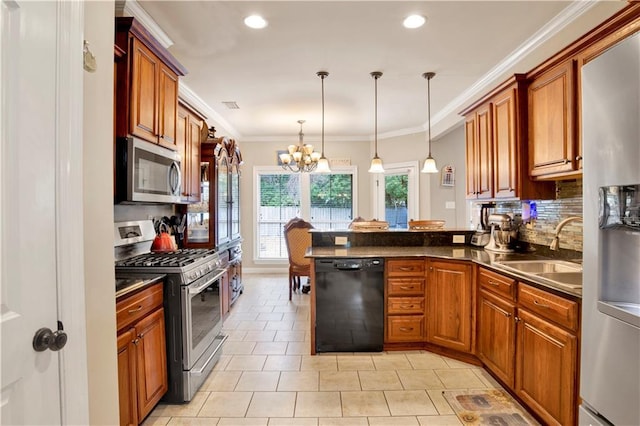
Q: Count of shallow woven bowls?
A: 2